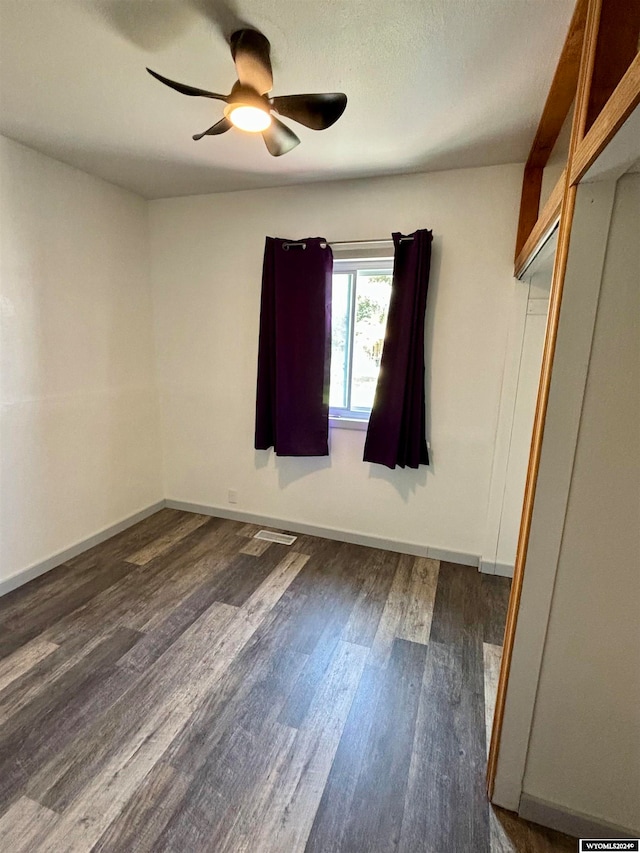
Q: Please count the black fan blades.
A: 5